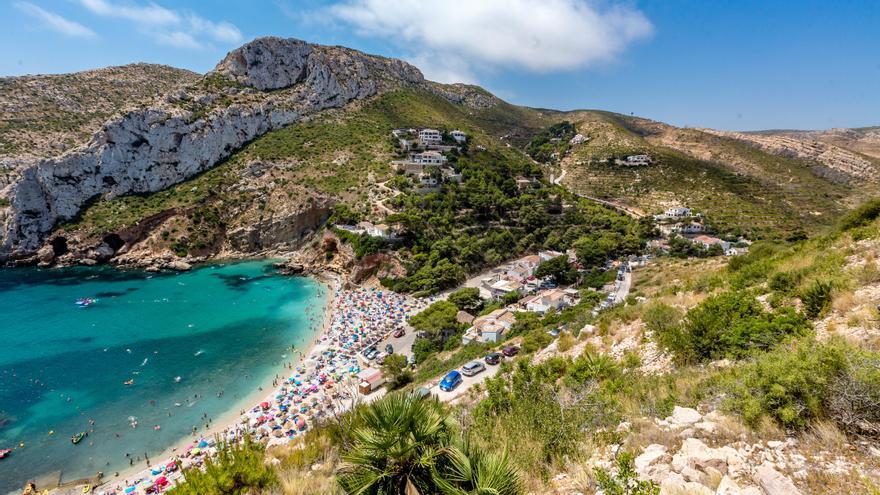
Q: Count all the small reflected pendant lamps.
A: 0